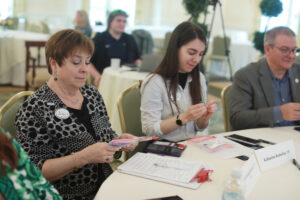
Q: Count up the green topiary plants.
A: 2